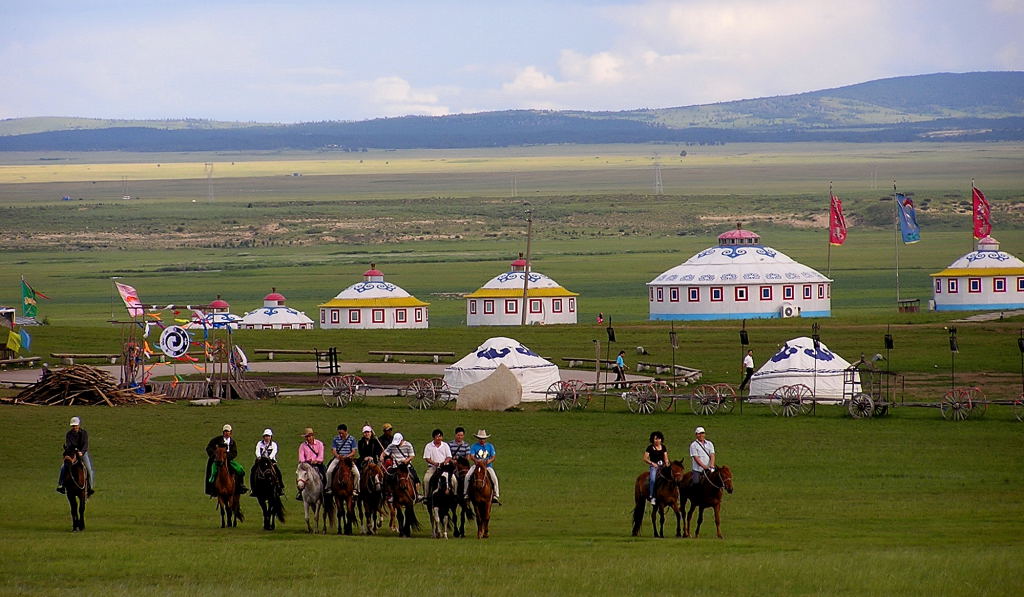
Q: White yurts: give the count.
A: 8